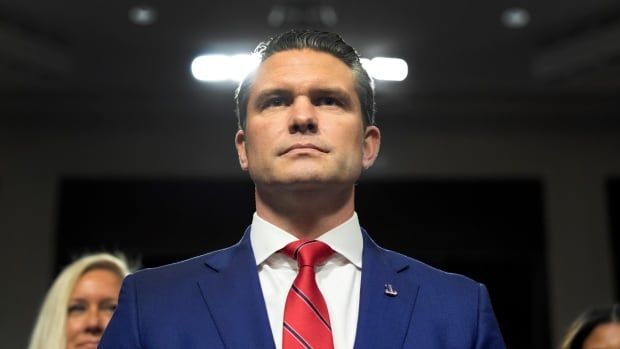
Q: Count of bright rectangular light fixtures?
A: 2